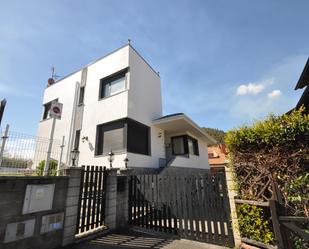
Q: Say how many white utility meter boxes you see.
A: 3